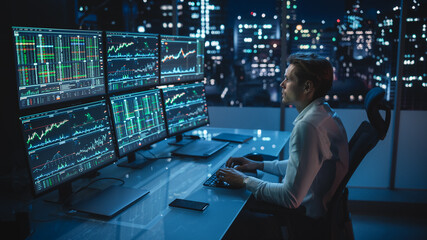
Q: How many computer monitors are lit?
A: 6